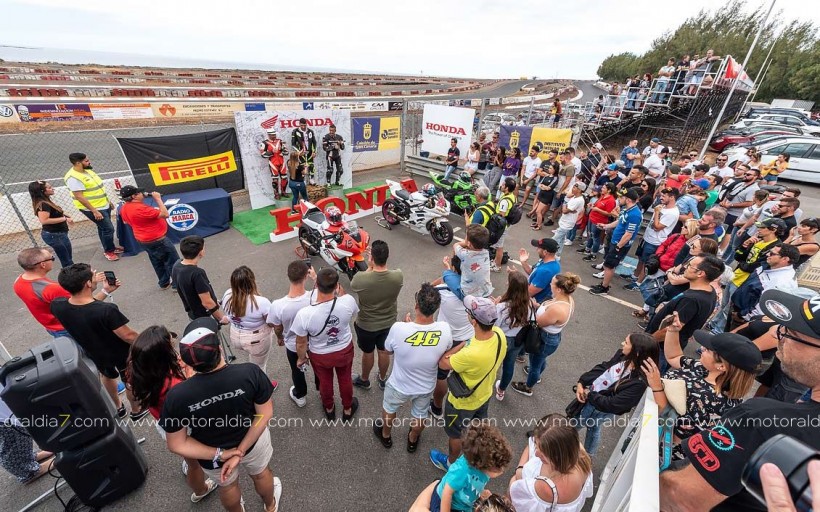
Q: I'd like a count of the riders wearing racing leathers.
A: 3